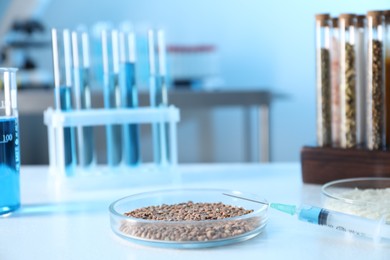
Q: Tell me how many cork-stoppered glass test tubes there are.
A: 6